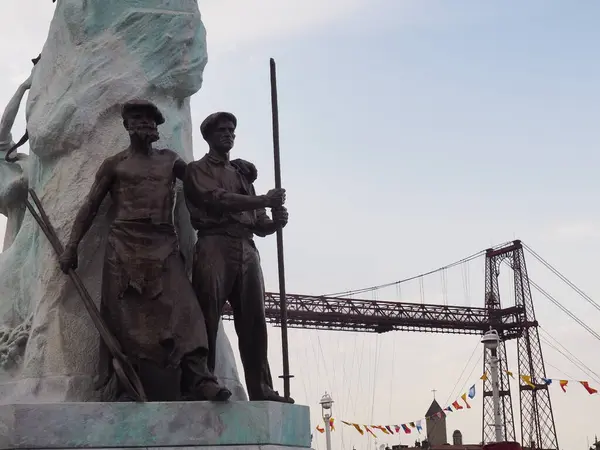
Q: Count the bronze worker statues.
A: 2